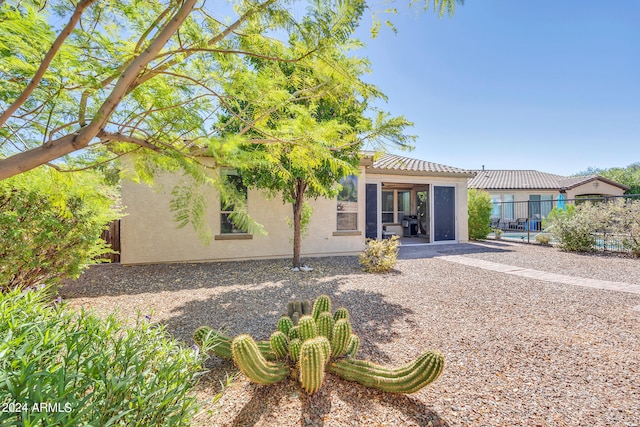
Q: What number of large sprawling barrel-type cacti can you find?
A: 1